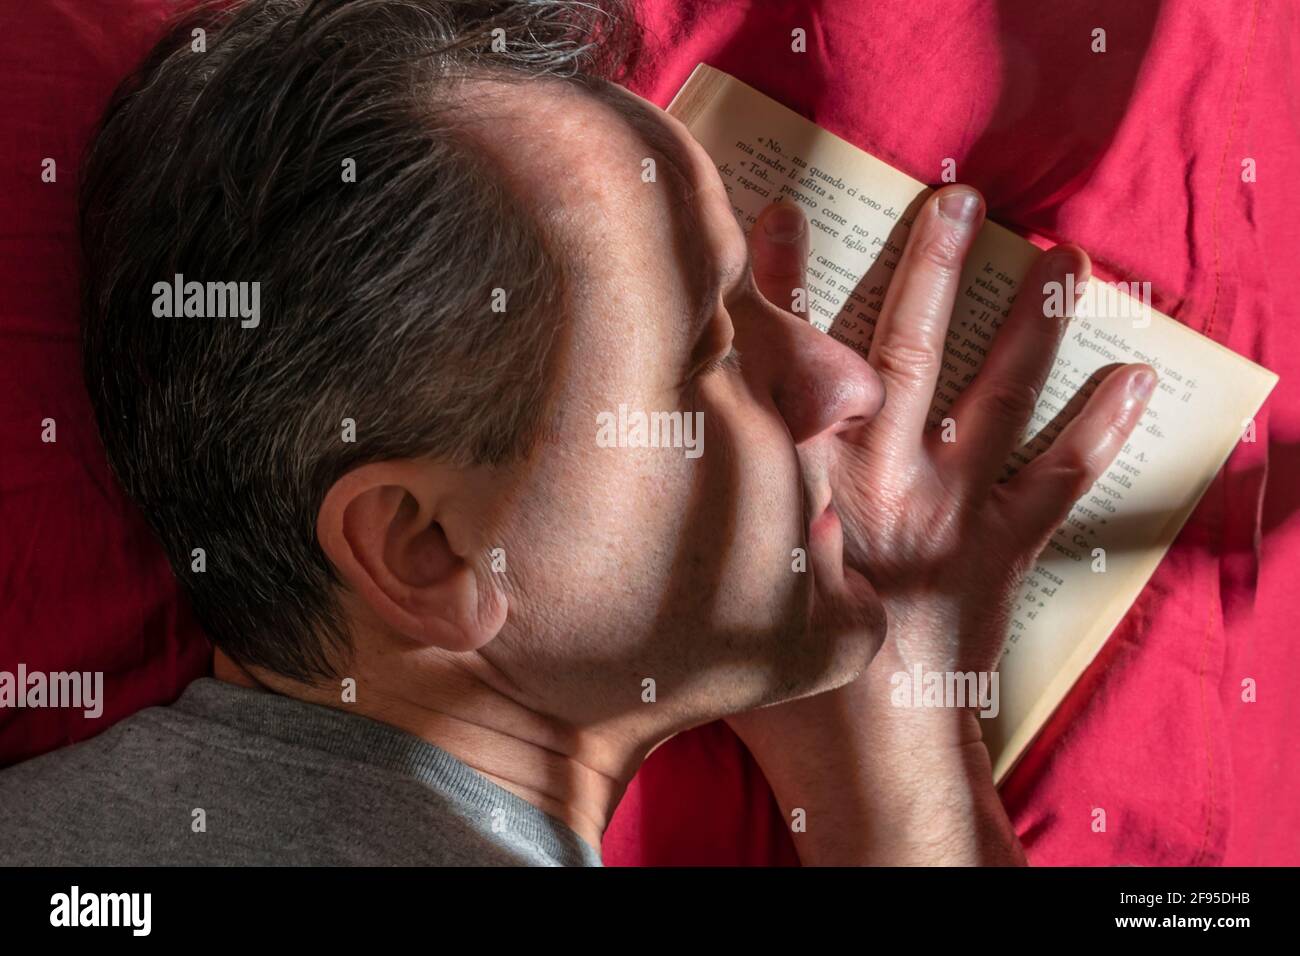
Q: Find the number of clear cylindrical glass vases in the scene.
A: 0